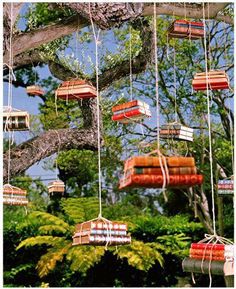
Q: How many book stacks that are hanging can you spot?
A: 13